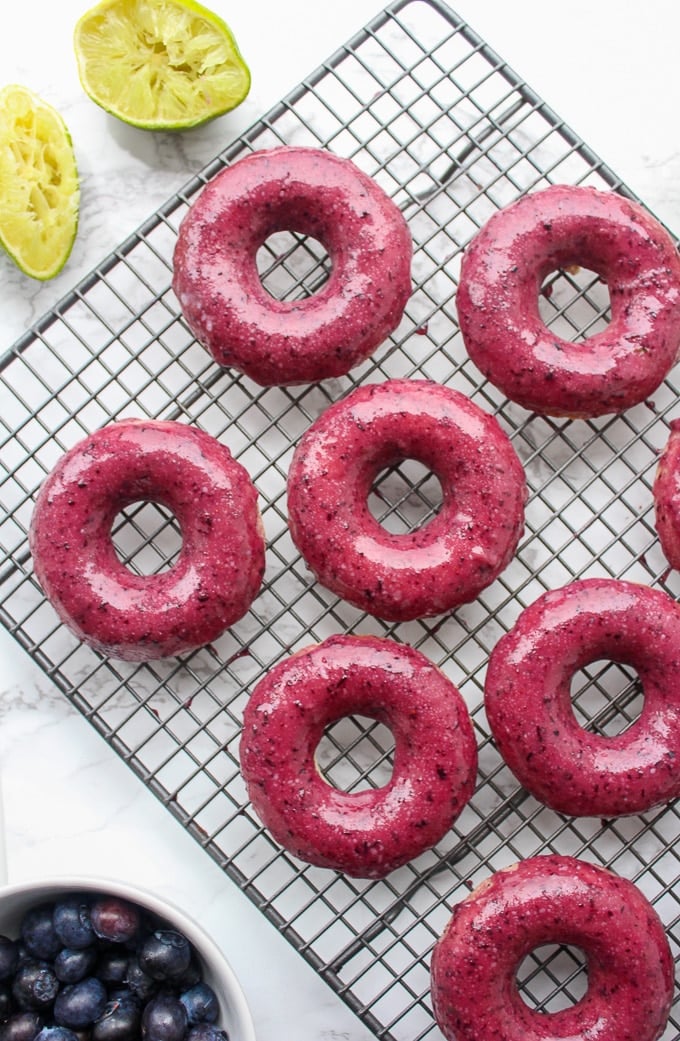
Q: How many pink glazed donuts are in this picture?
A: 8